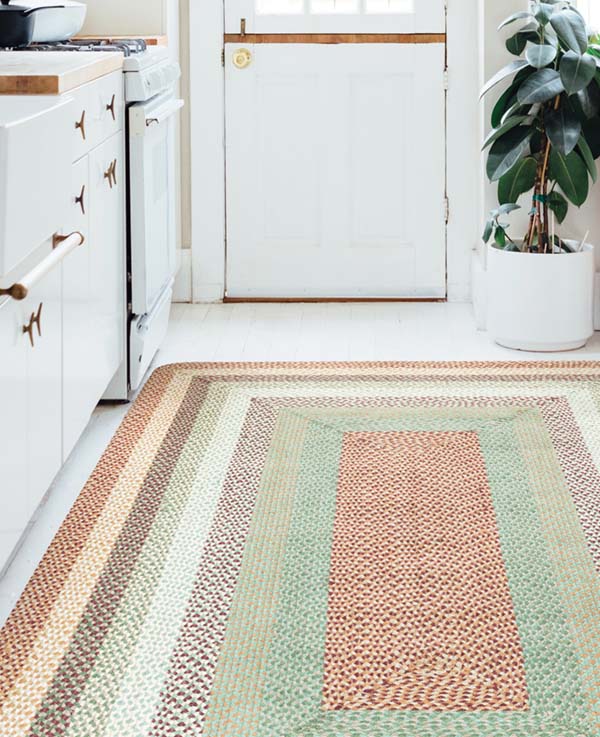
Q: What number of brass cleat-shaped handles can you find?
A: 7